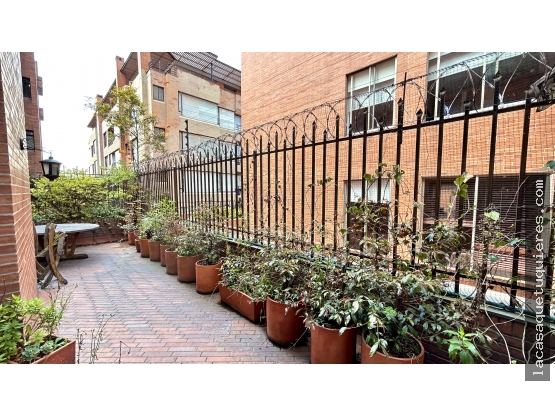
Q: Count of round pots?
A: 11